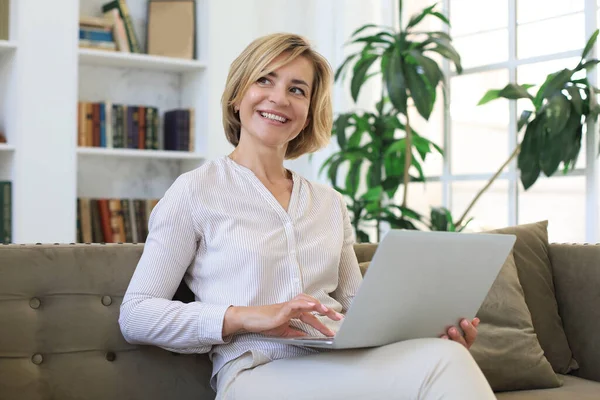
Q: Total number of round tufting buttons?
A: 4